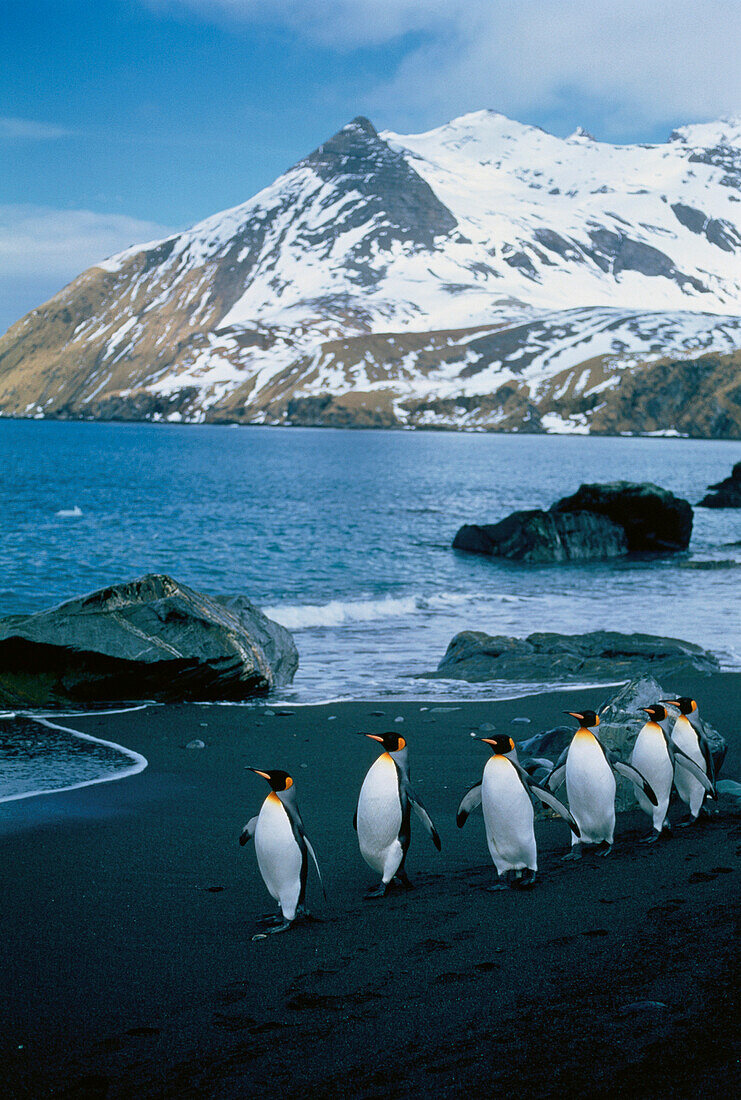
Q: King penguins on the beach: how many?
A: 6